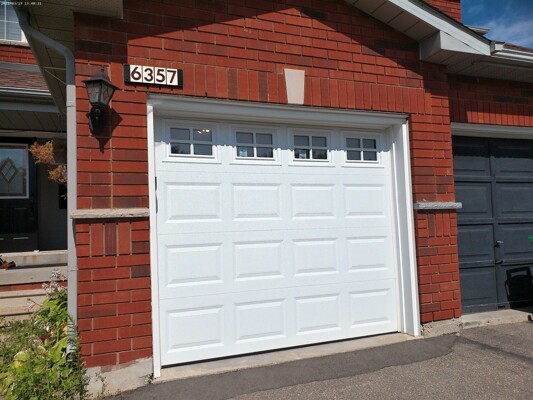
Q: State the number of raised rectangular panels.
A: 12